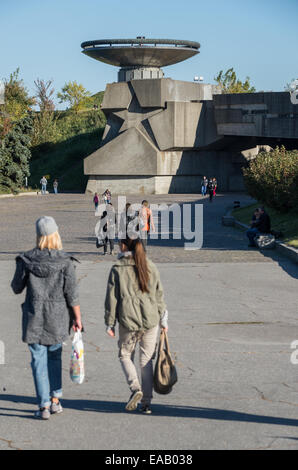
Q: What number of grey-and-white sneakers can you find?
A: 2